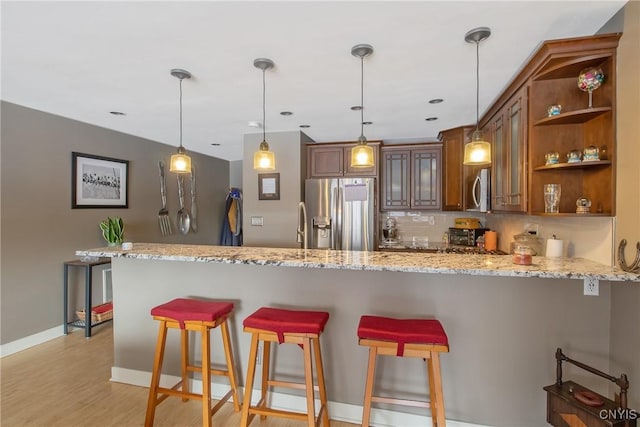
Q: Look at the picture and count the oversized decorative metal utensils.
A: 3